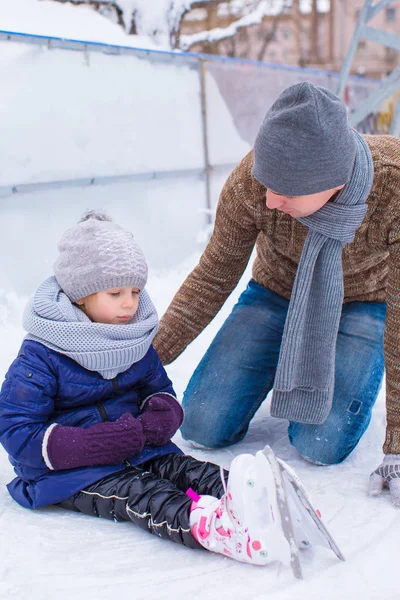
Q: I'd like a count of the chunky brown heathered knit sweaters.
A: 1